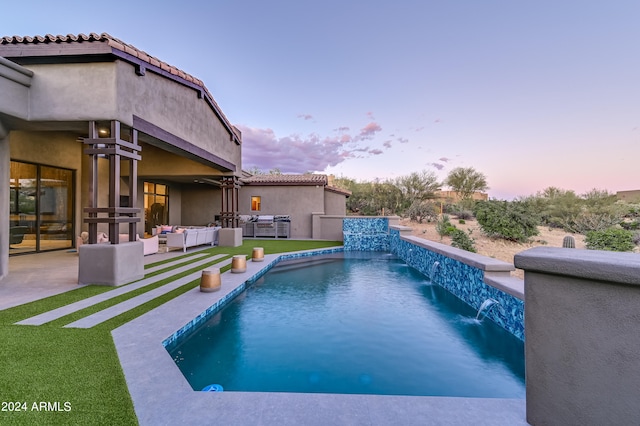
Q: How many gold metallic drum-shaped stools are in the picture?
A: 3